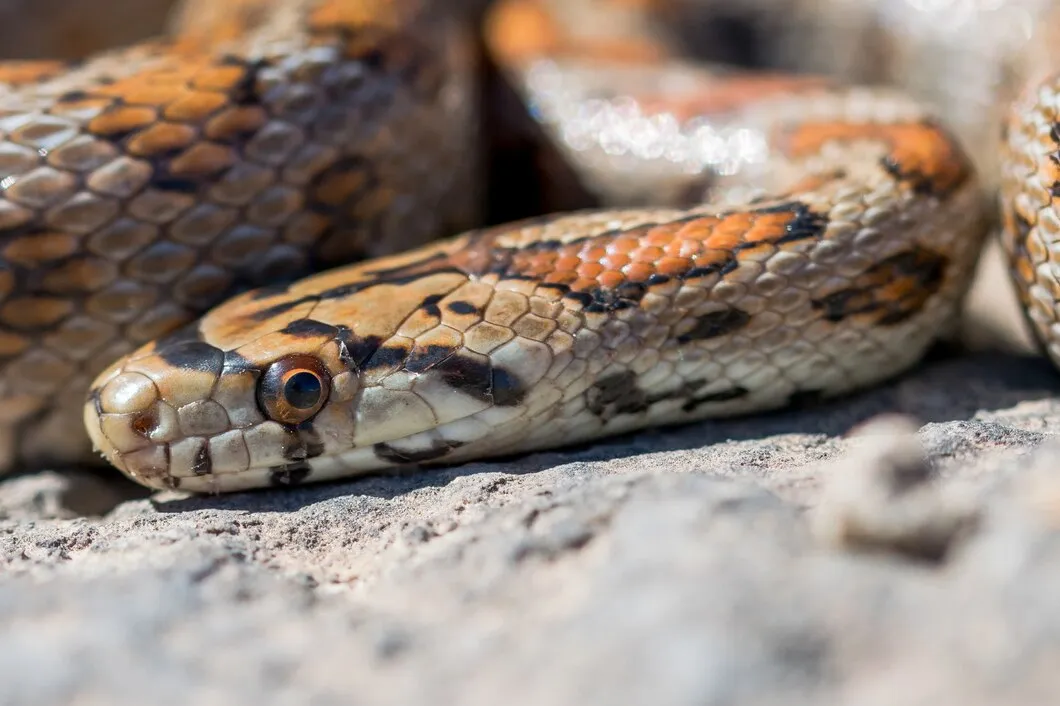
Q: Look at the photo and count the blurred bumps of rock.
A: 1